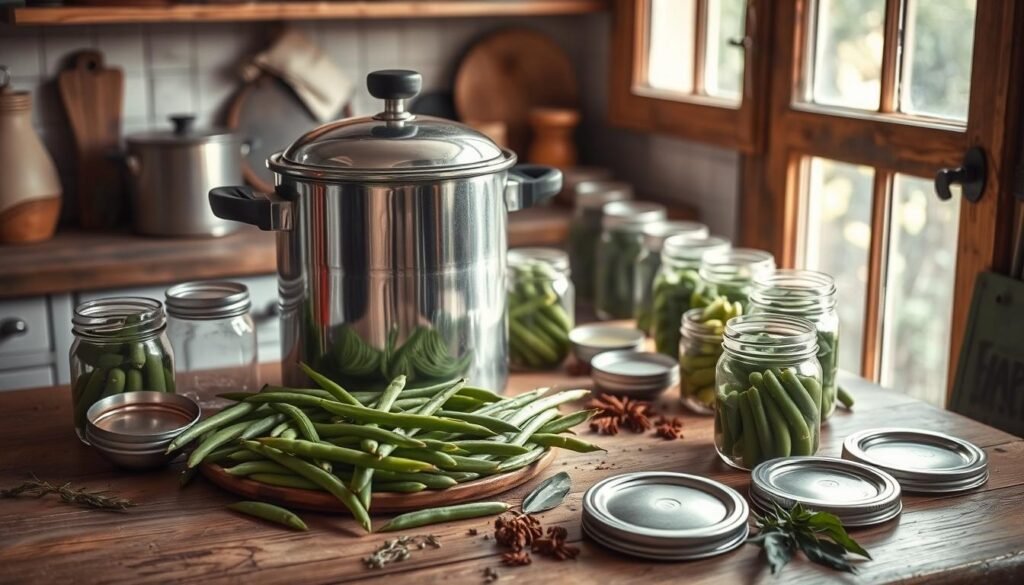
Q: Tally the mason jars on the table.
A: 11